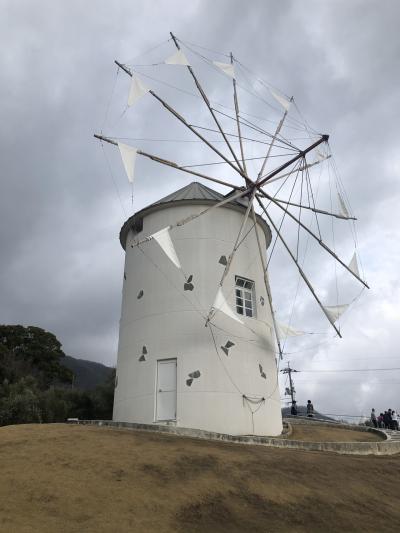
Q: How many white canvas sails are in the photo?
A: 12